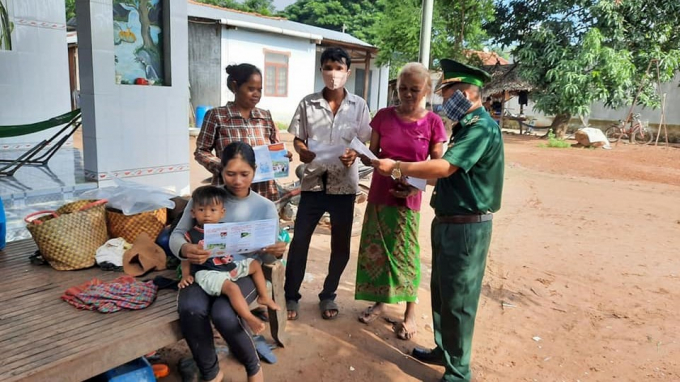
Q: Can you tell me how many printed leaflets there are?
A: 5